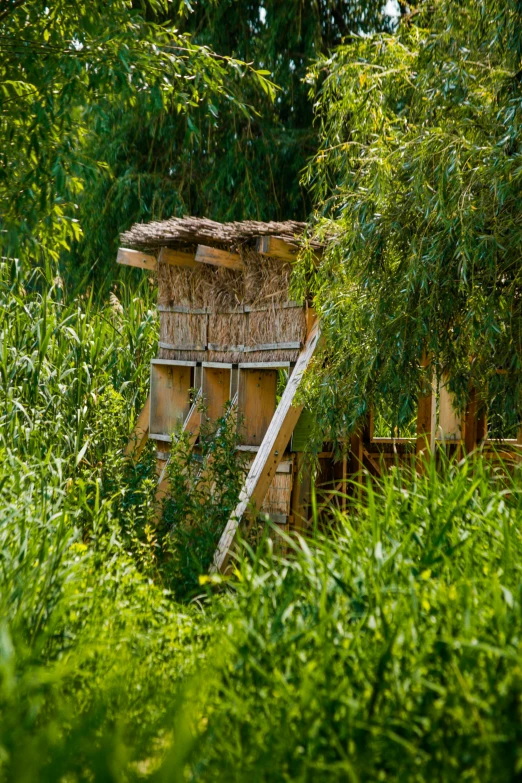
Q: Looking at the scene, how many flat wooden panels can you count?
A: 3